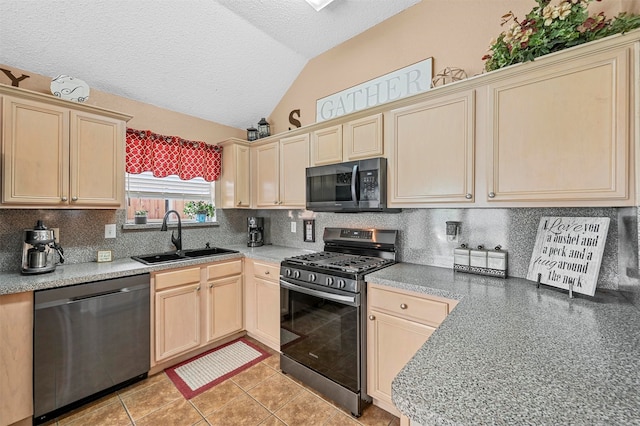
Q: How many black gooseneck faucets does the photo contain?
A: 1